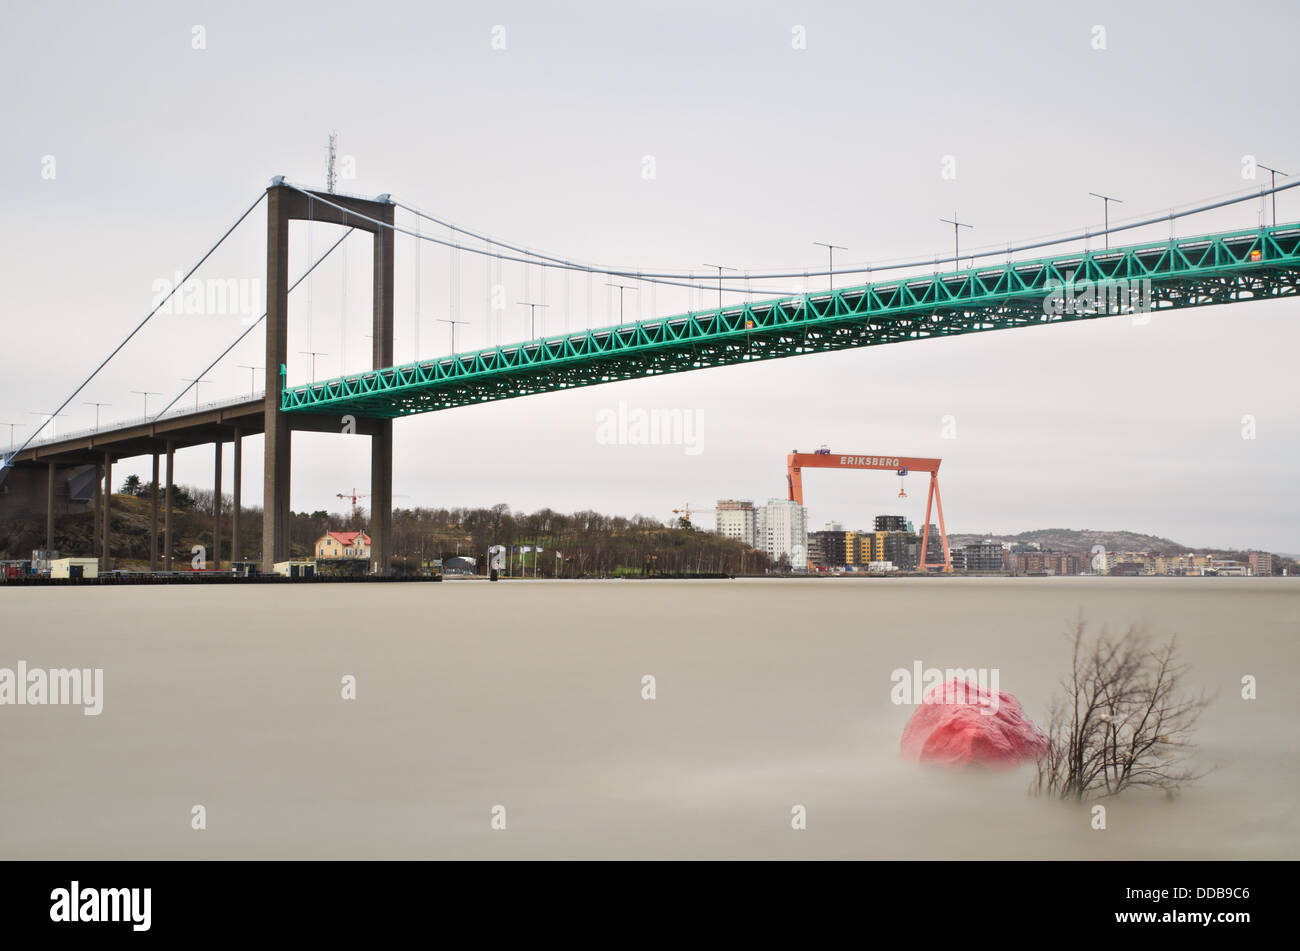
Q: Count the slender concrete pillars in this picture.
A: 7